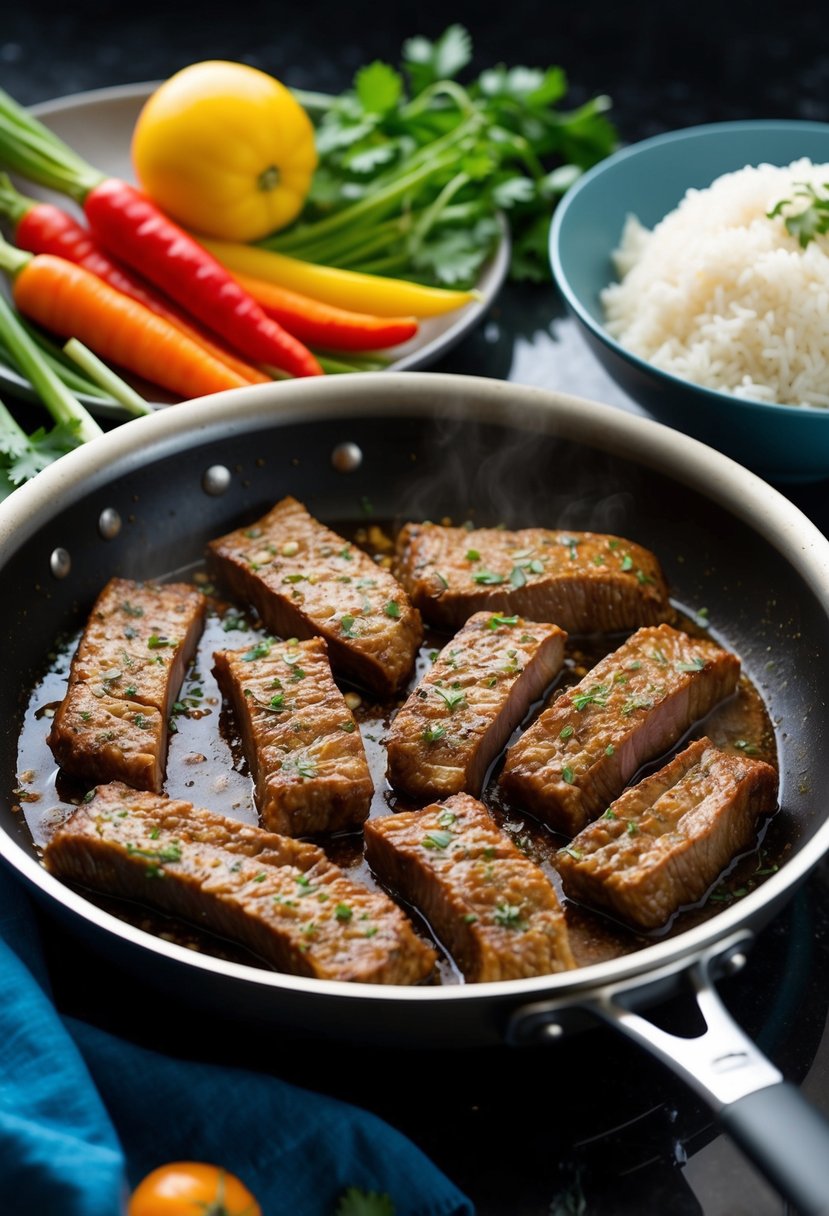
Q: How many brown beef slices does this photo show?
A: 9